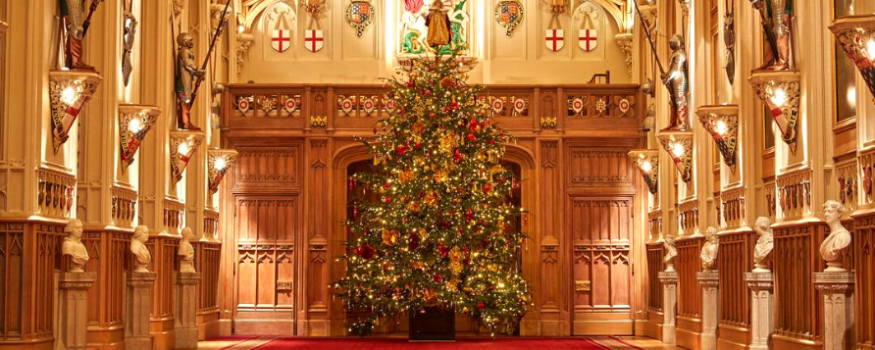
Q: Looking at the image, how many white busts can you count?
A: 7